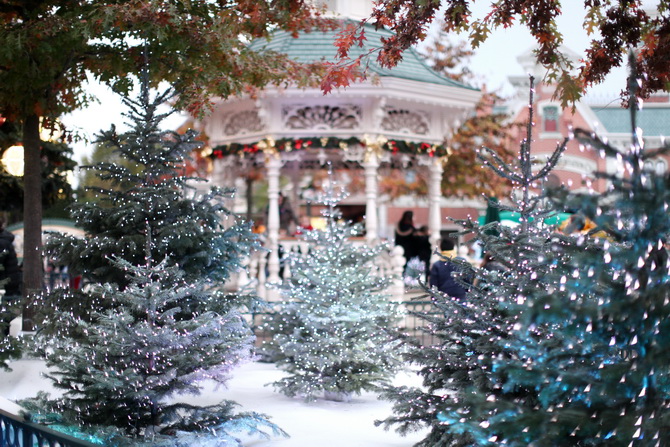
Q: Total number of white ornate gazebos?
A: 1